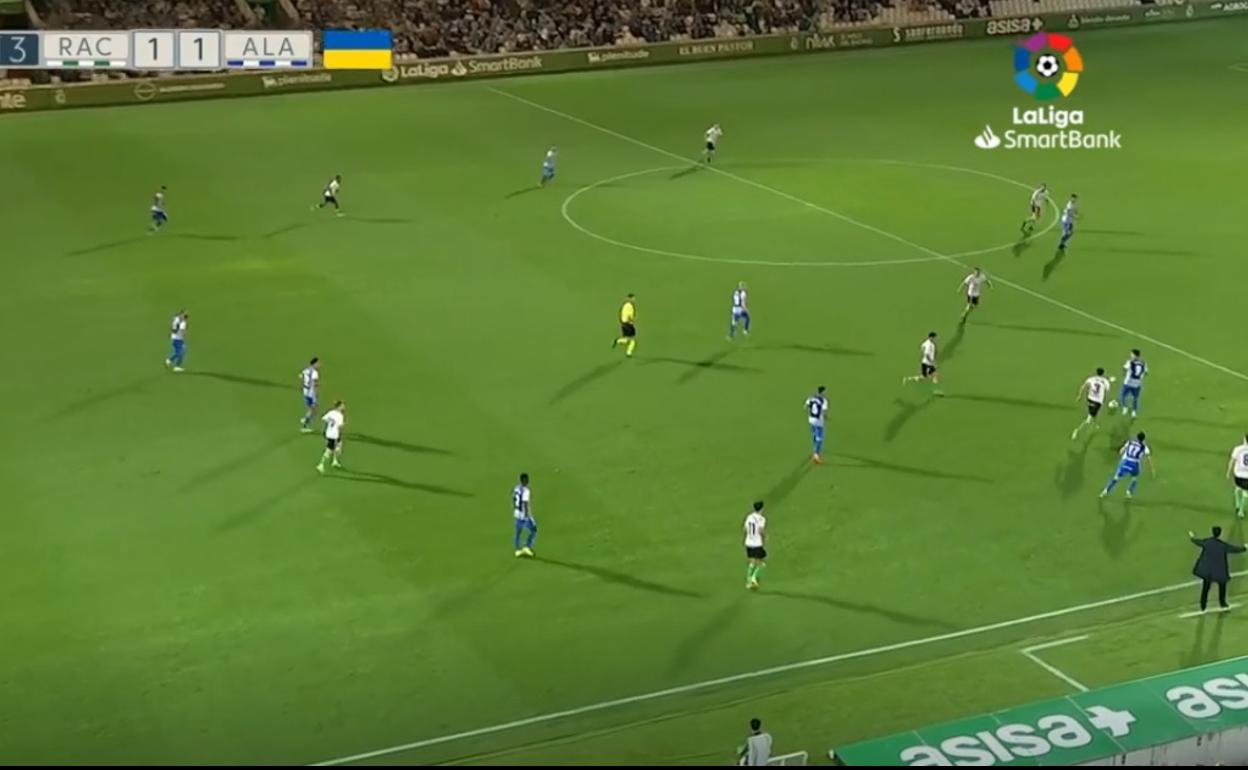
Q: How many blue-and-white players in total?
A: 10